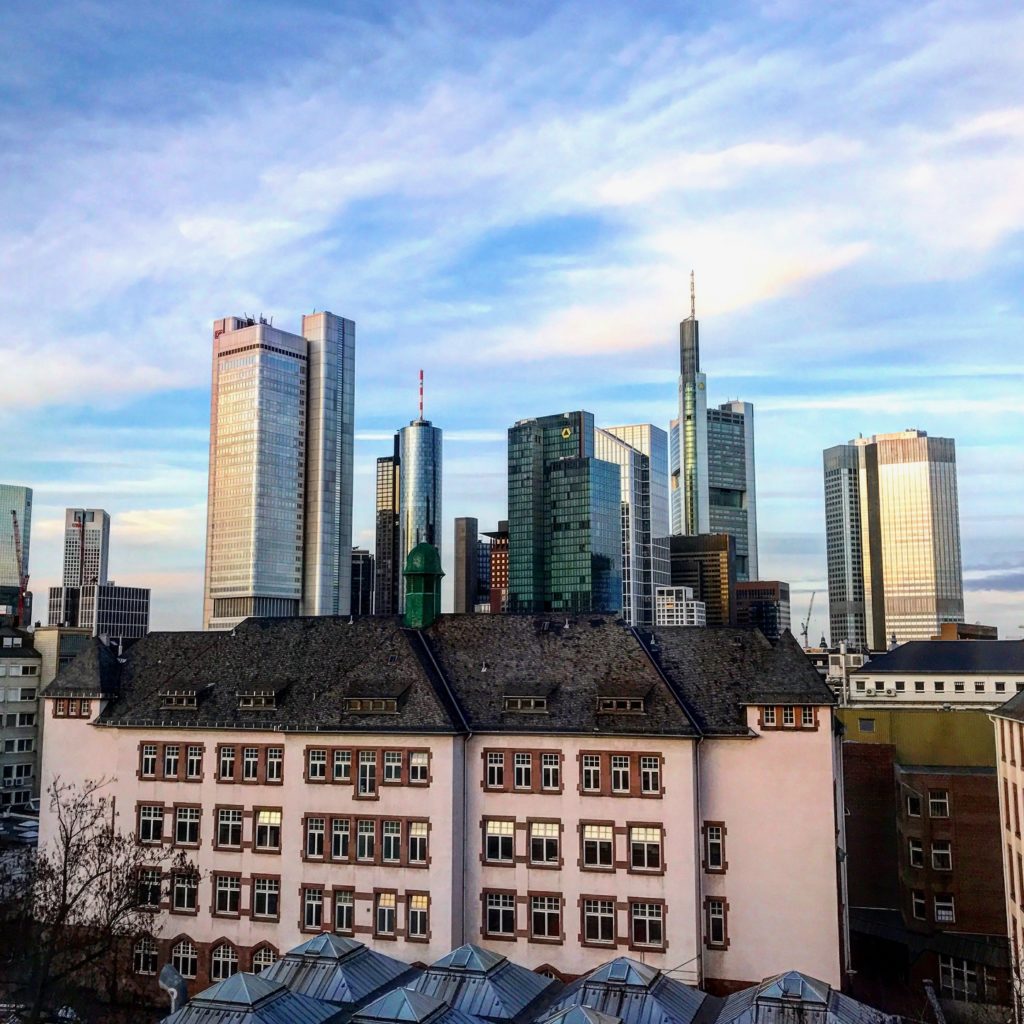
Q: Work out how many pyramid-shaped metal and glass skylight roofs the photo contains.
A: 7